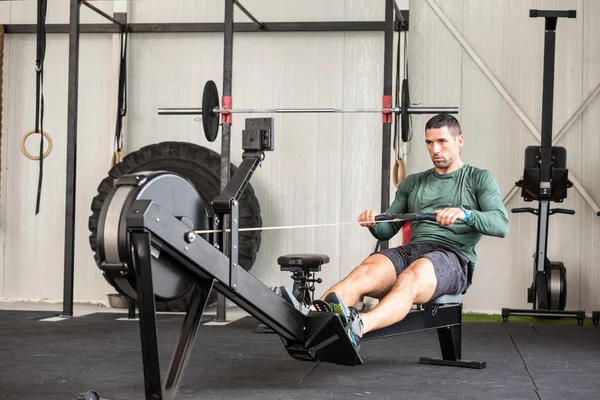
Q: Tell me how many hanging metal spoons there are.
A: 0